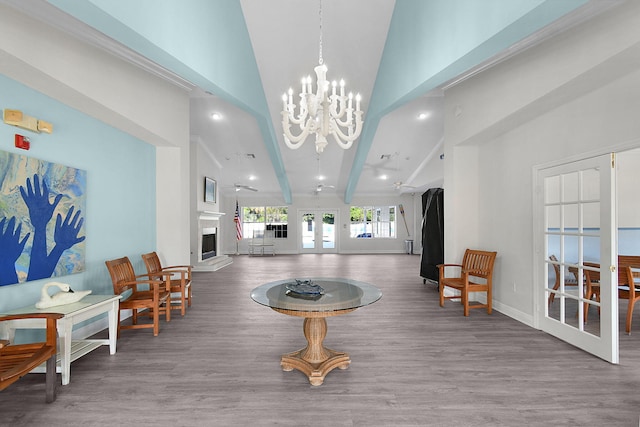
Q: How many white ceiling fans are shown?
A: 3